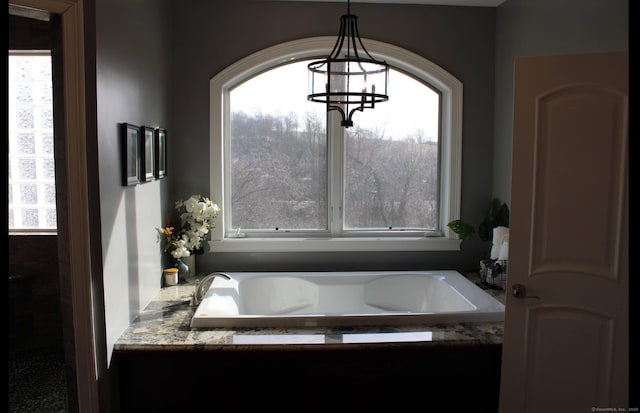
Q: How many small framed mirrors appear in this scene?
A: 3